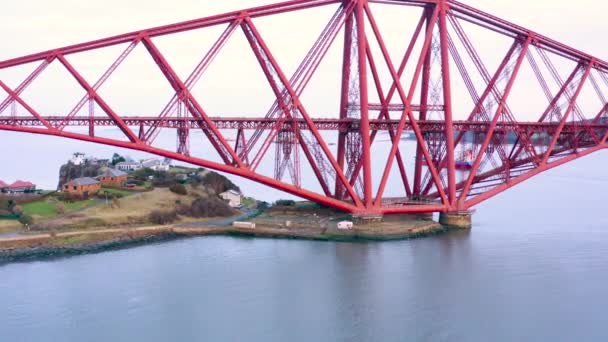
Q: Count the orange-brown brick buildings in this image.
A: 2